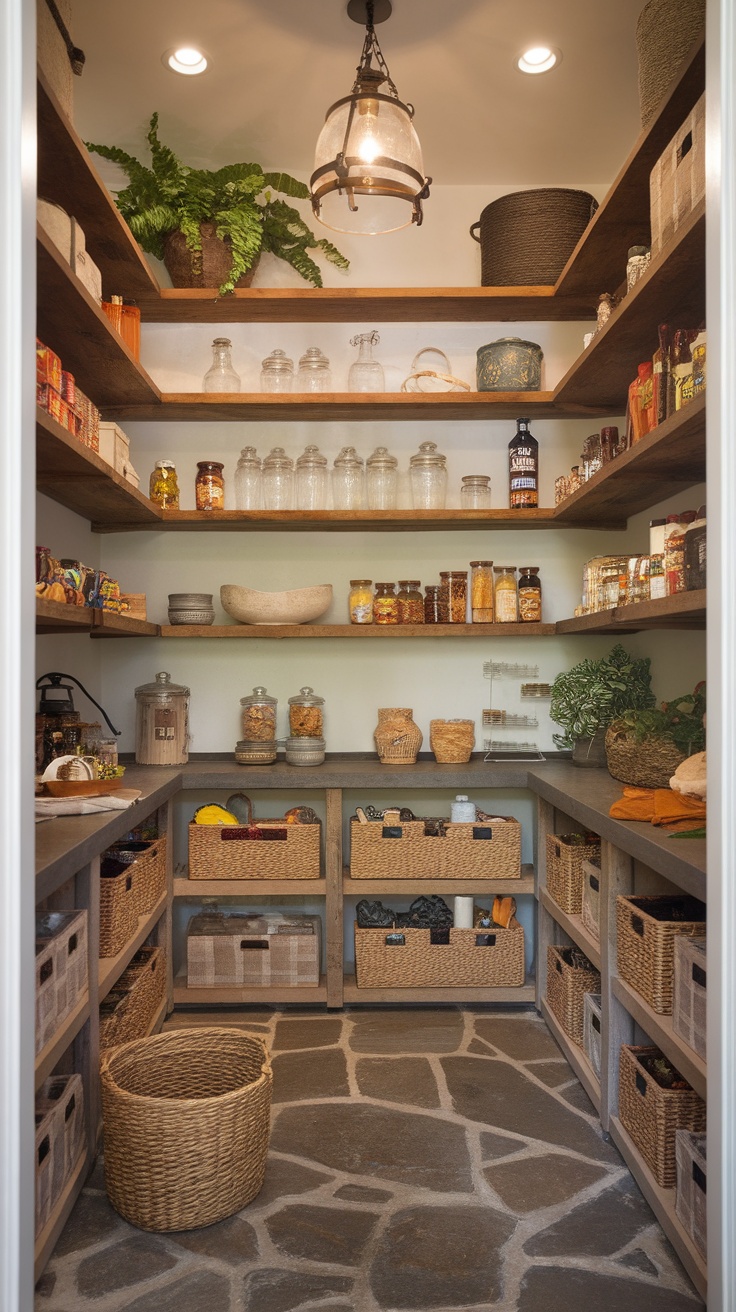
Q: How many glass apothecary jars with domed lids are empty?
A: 8